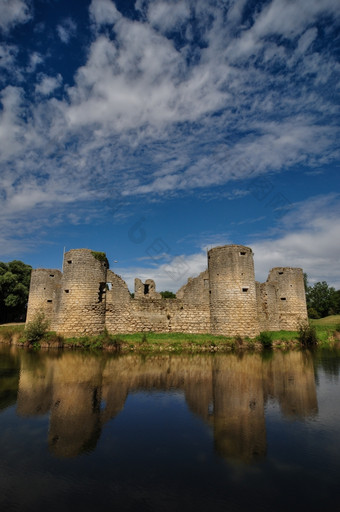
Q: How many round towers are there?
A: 4